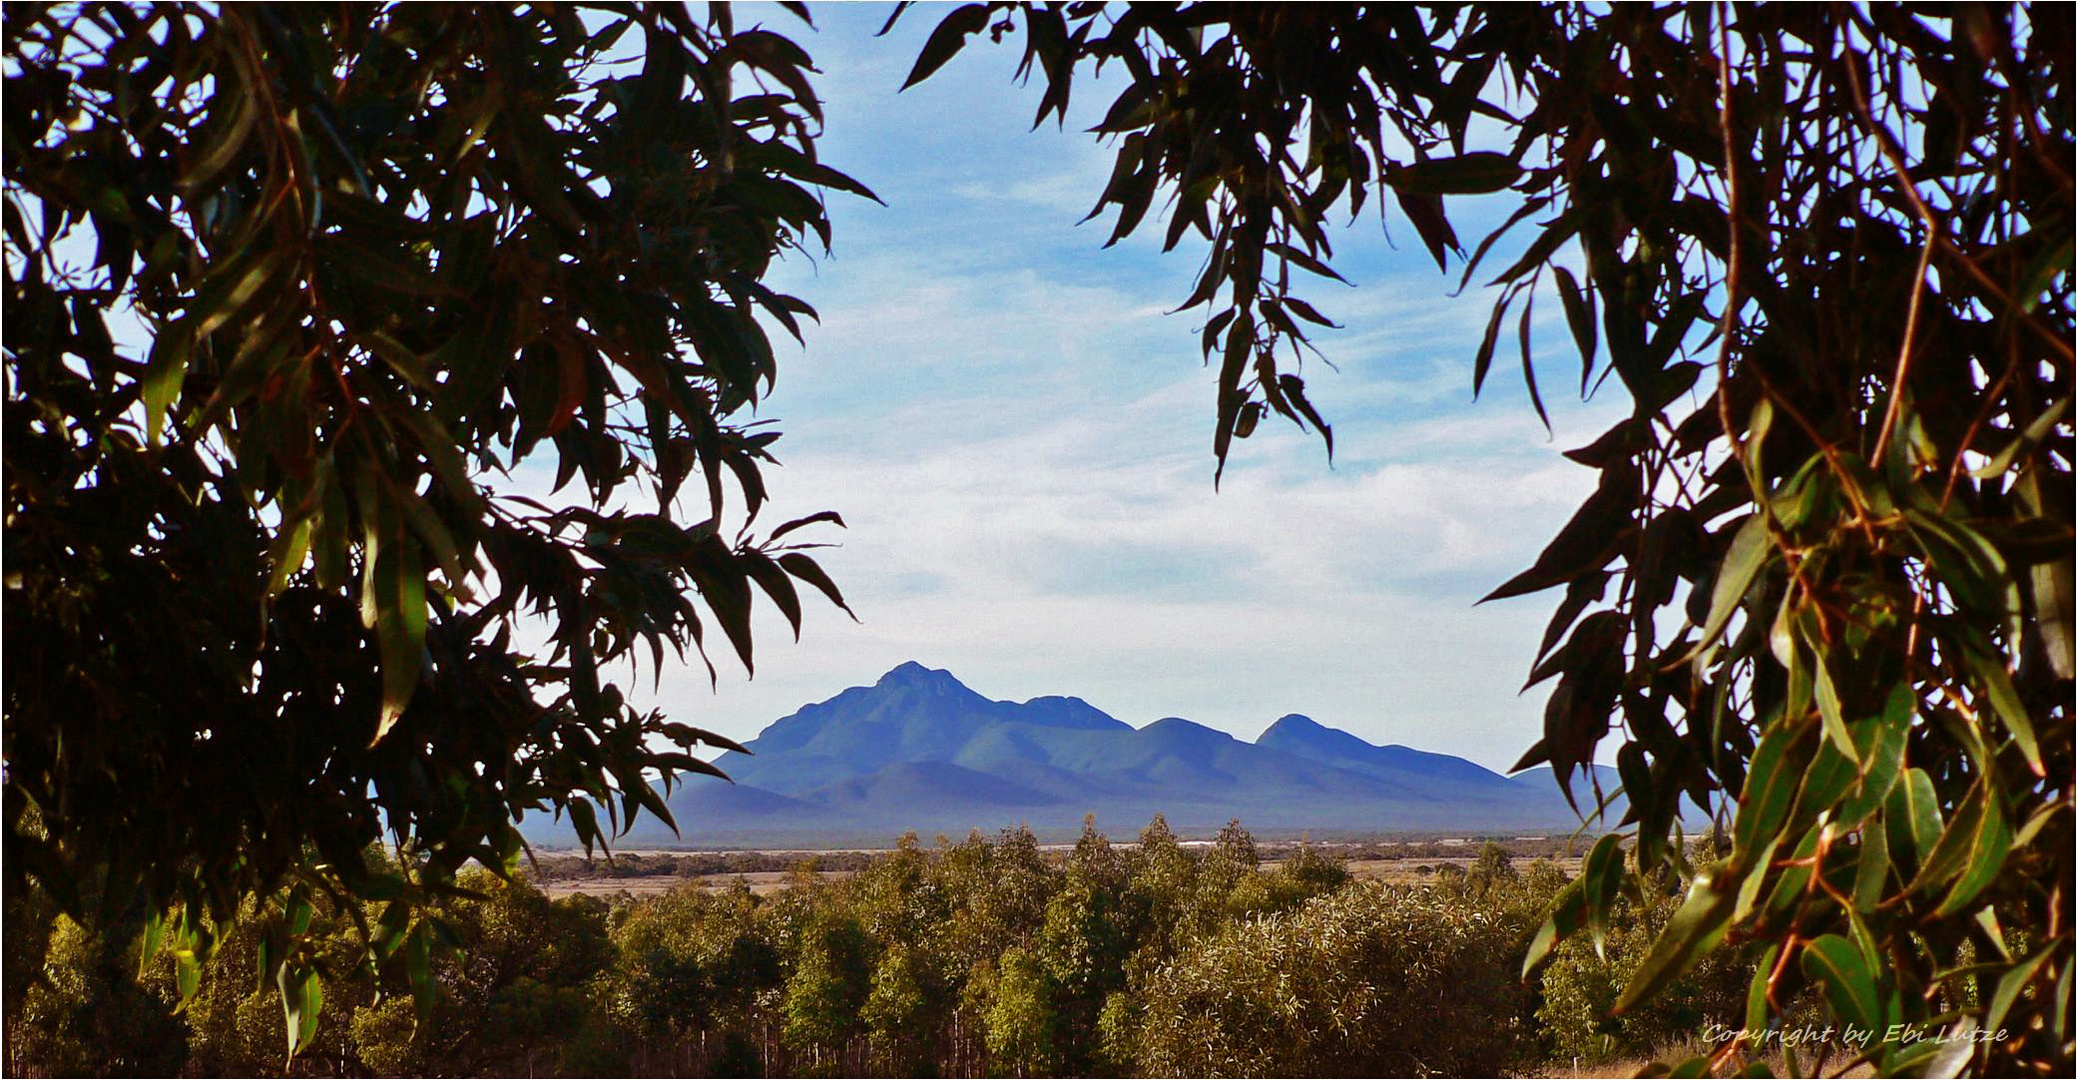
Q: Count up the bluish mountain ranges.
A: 1